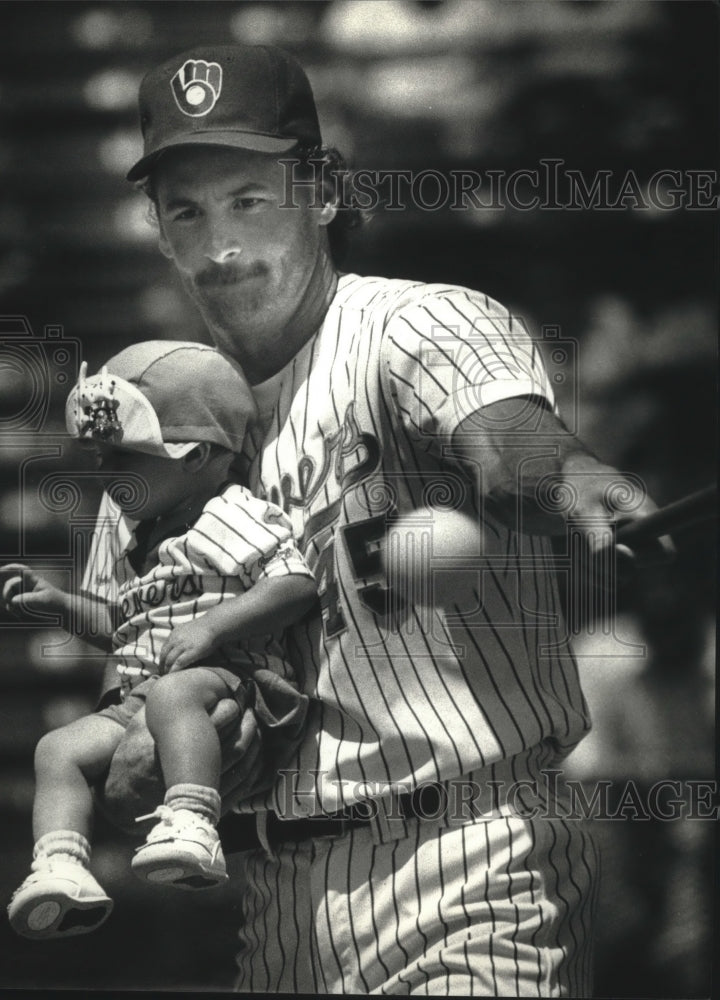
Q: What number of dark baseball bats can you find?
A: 1